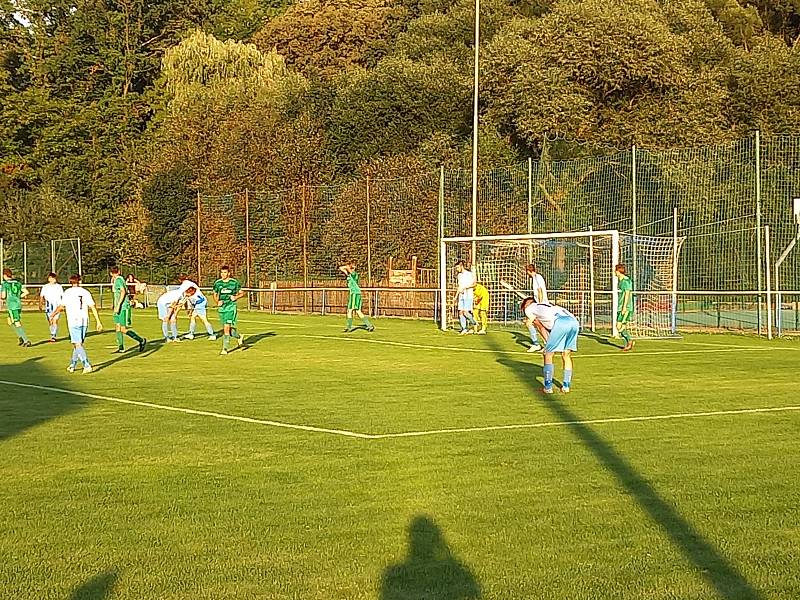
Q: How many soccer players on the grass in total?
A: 13